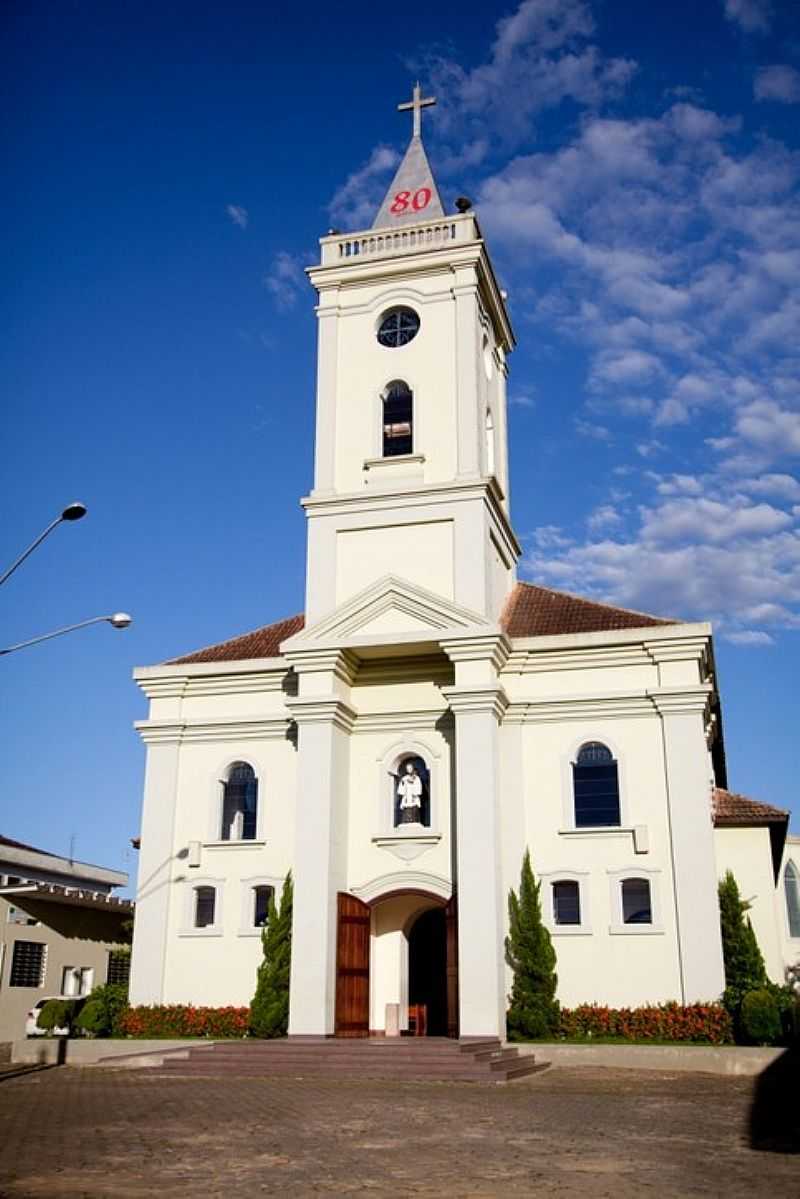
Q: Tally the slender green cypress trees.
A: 3